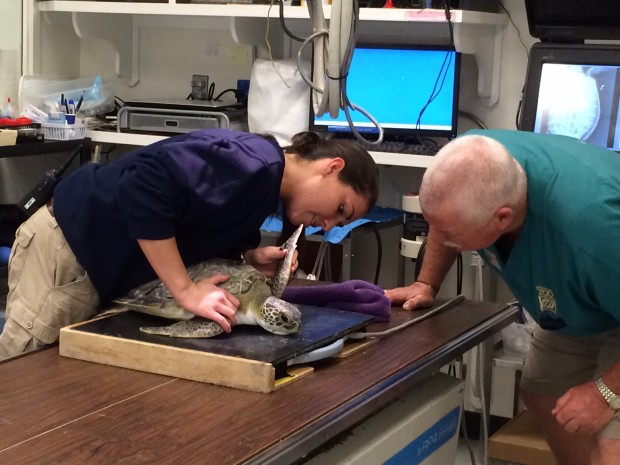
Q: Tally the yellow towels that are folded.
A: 0